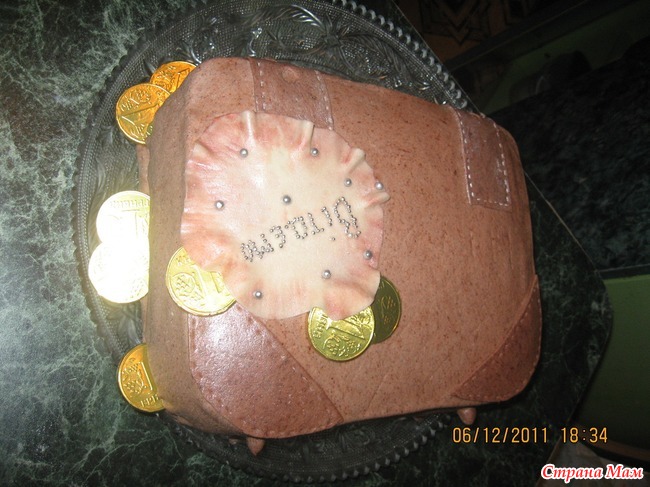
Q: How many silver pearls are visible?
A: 9